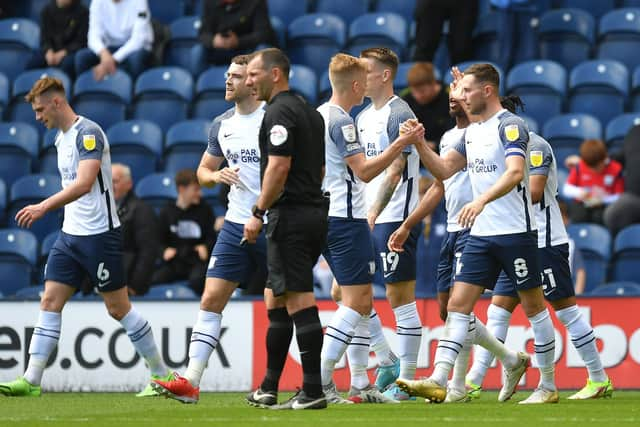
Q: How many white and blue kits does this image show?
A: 7